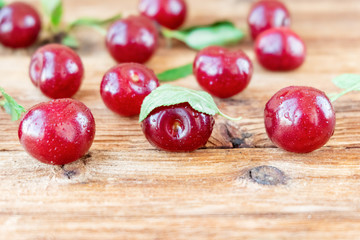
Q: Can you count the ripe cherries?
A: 11